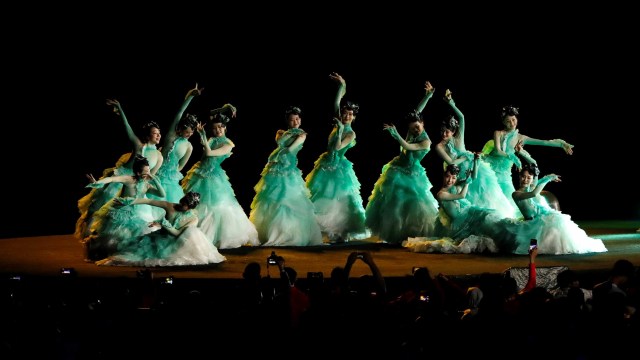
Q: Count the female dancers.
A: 12